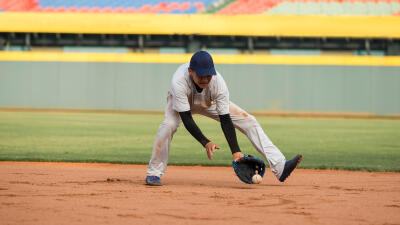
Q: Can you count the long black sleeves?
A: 2